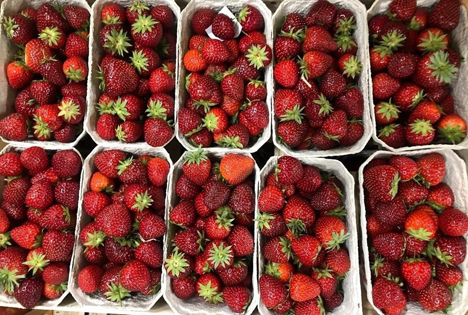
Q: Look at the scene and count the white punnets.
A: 10